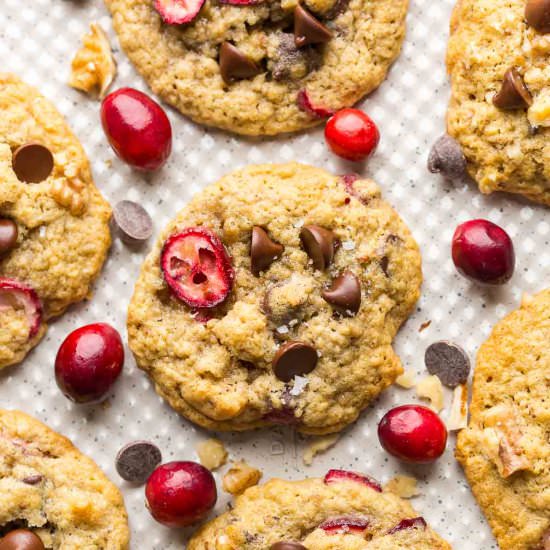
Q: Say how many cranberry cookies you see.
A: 7